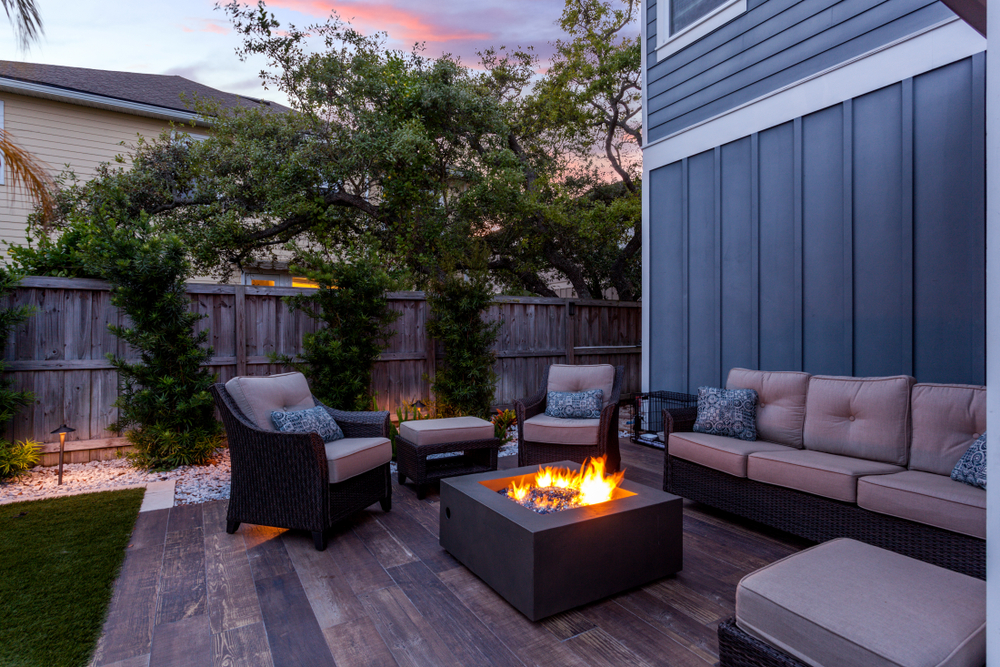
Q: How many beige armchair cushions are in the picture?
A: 4